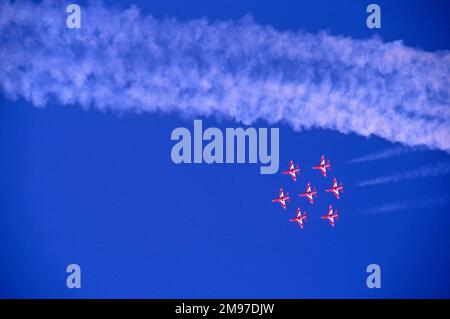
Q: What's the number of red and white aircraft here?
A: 7